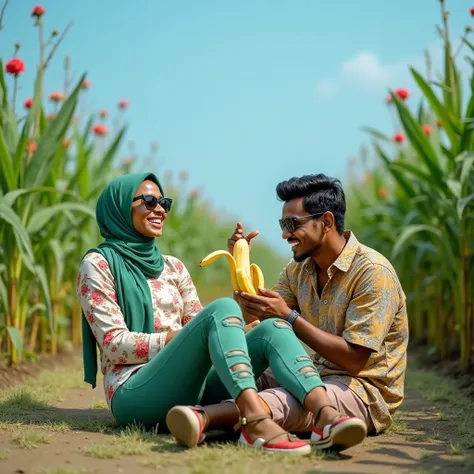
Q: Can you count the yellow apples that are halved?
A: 0